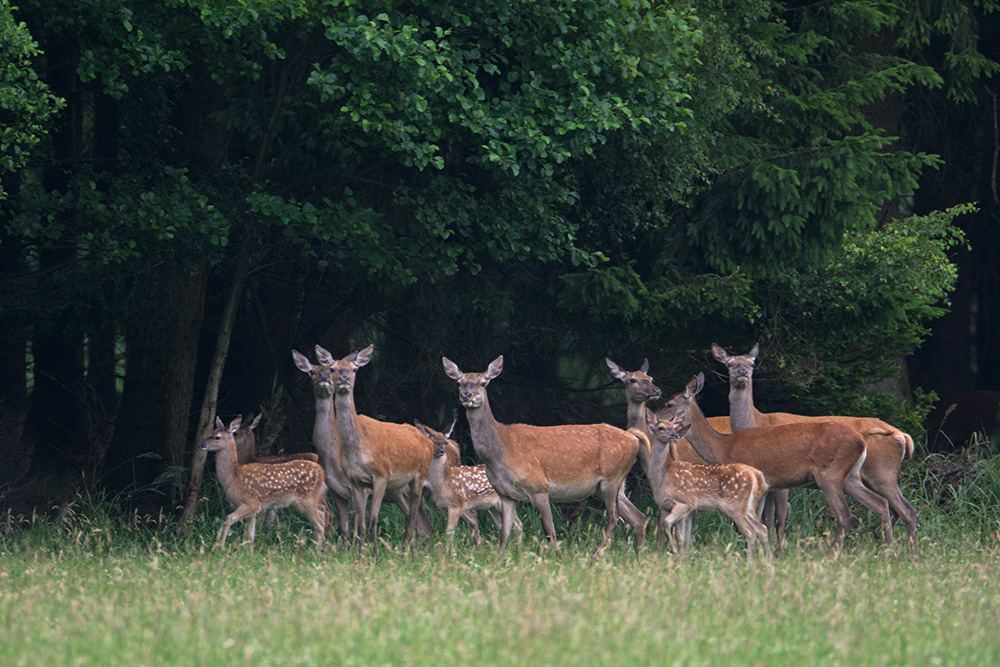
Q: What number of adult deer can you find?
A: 6